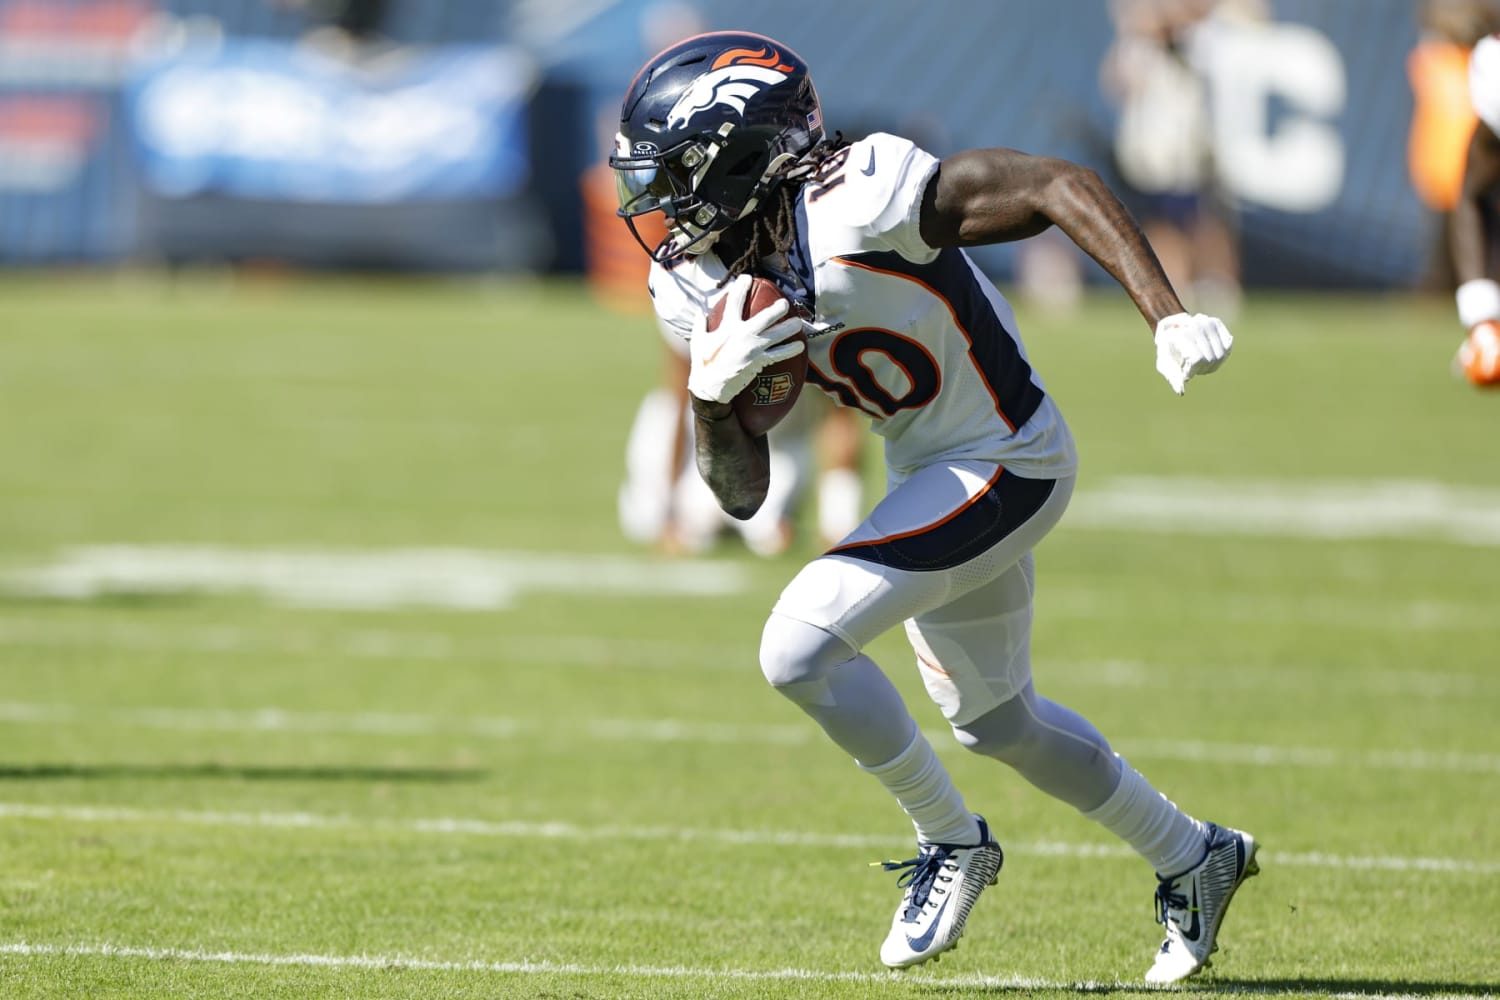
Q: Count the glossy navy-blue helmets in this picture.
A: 1